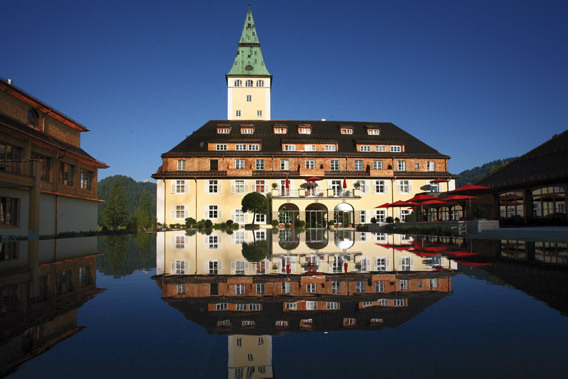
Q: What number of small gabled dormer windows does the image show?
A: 6